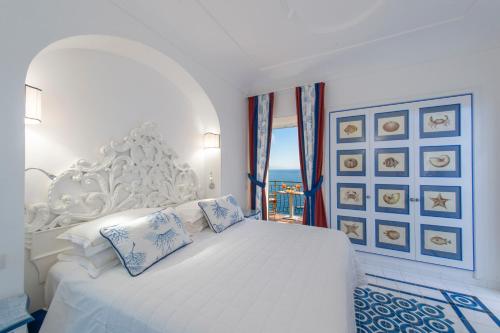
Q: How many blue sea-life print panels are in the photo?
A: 12